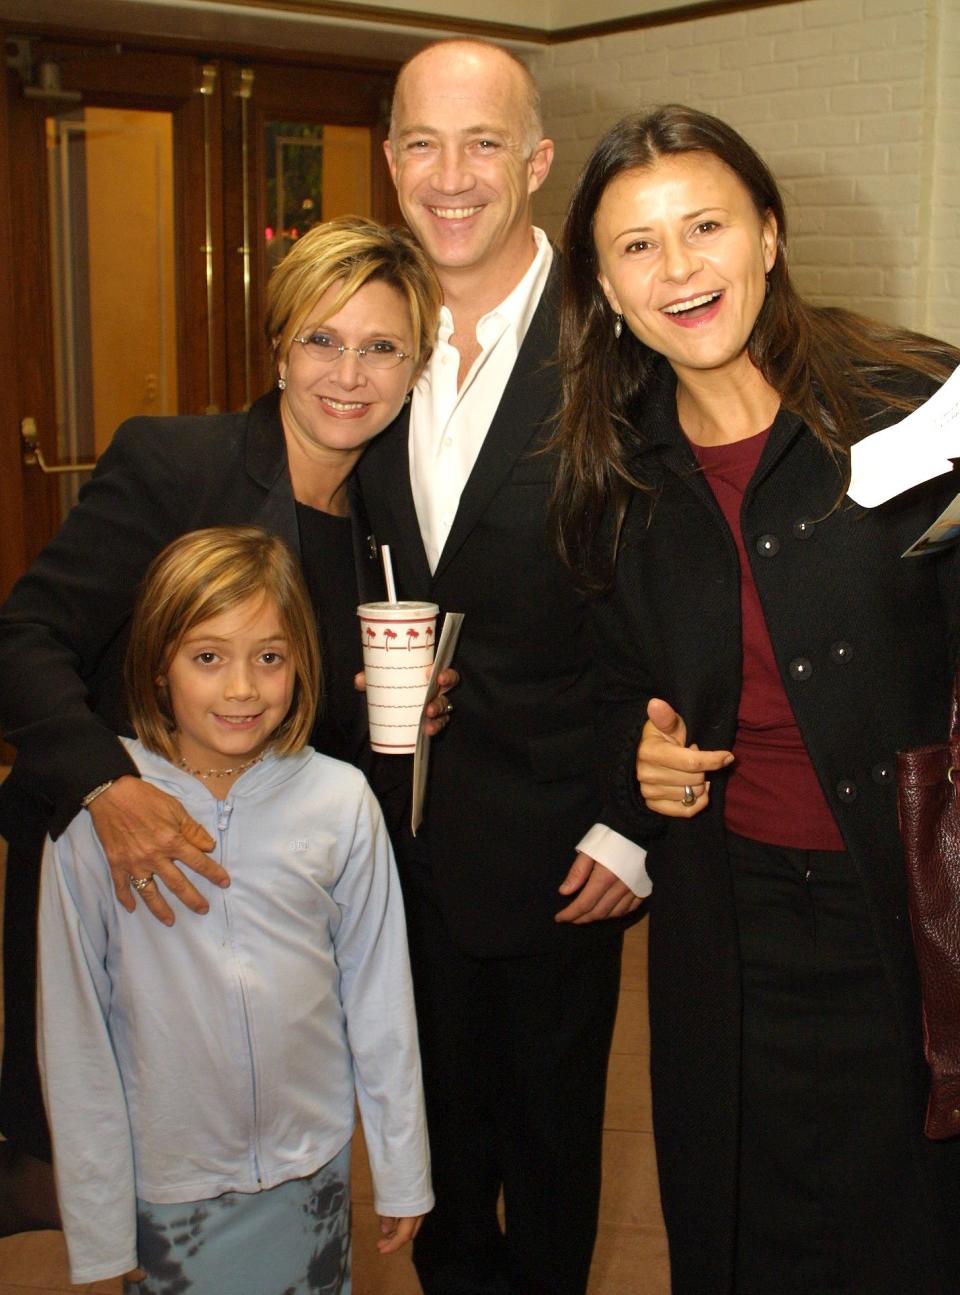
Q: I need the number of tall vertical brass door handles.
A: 2